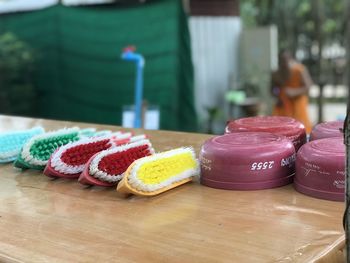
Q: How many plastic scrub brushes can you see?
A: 5